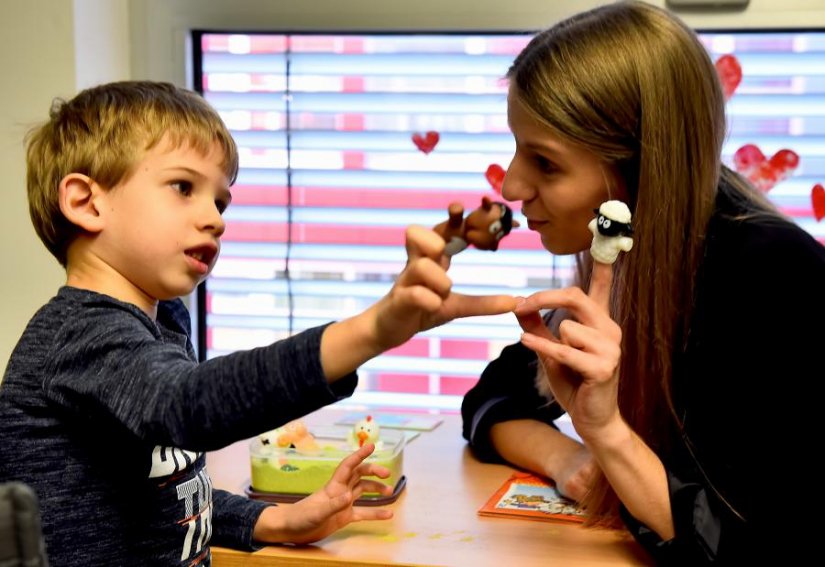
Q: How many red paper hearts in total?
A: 5